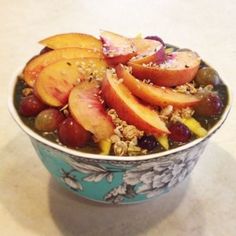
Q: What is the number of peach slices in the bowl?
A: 9